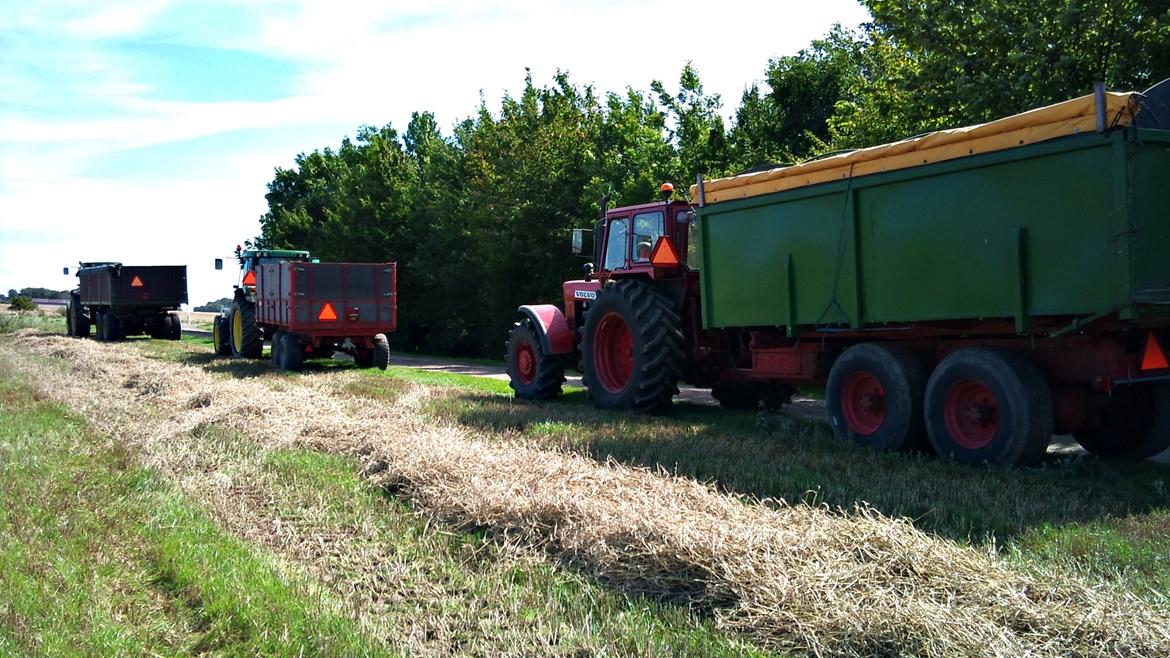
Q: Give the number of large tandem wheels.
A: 2